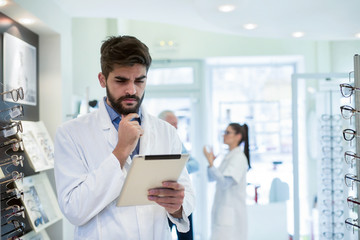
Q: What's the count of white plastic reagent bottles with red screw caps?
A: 0